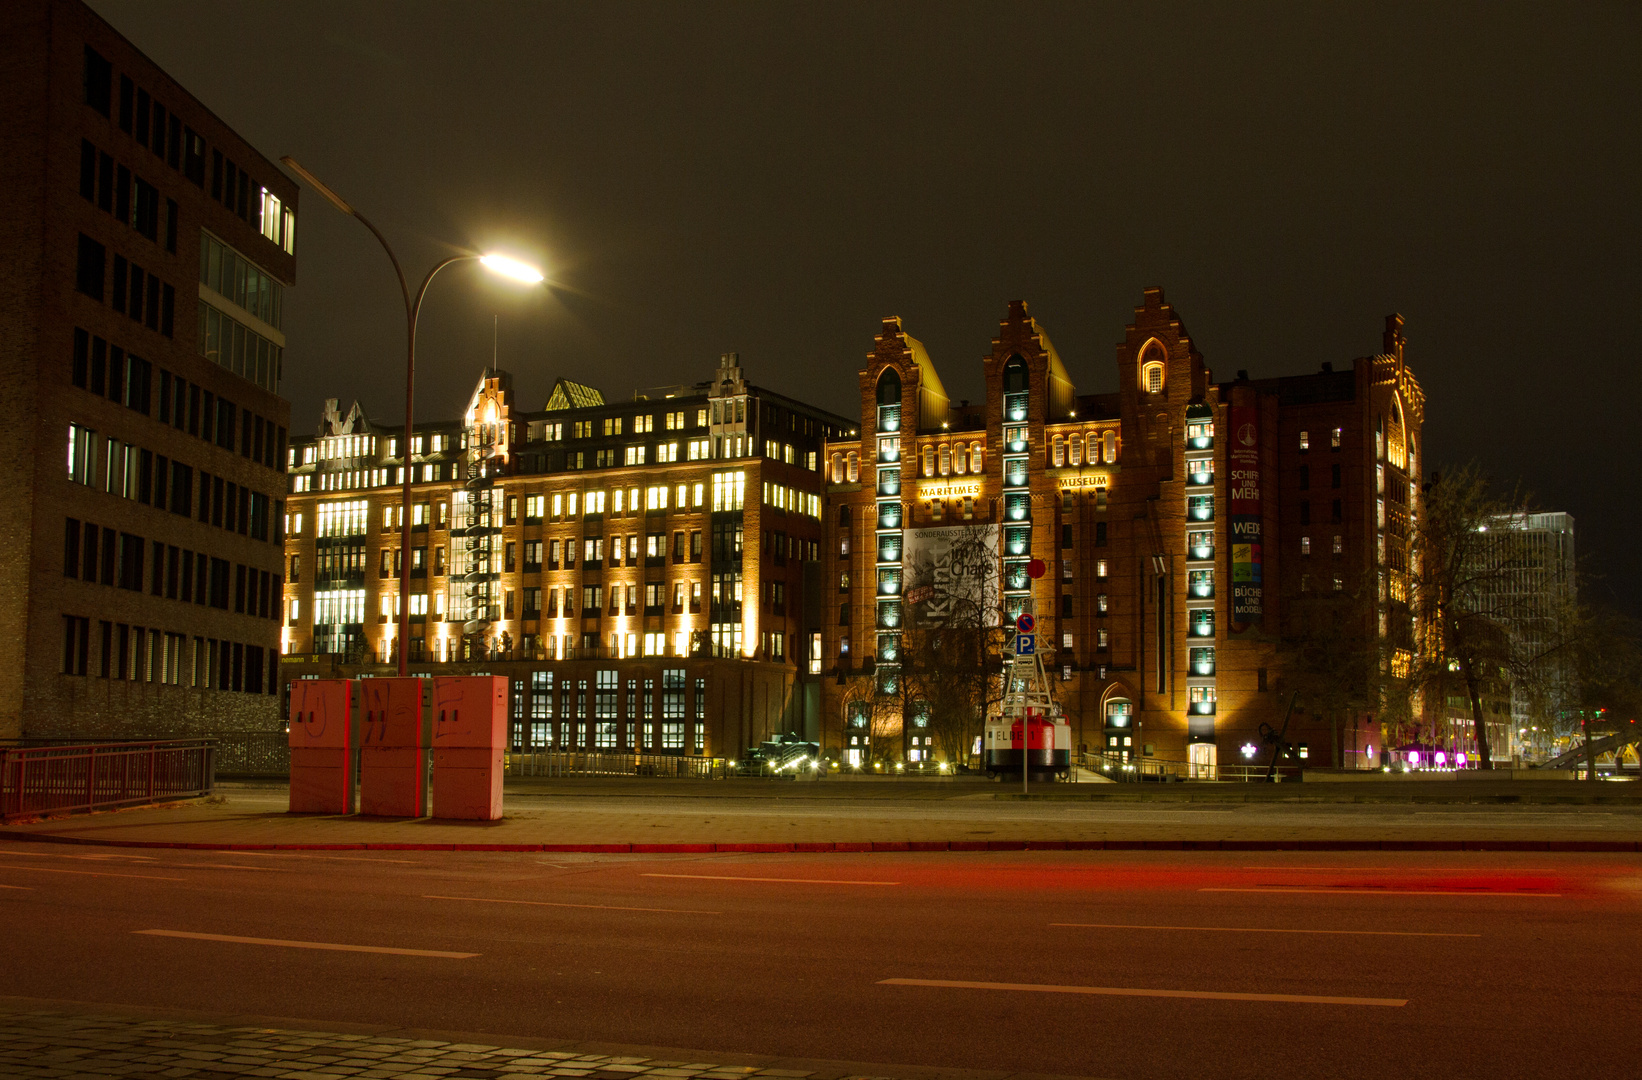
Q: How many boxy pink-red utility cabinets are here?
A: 3